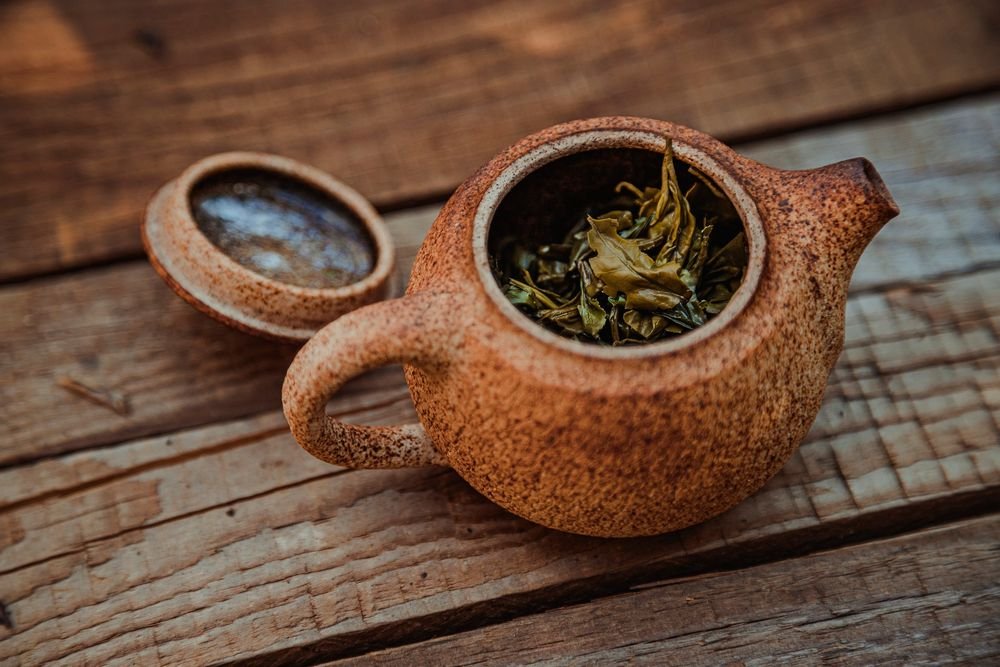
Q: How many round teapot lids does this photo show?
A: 1